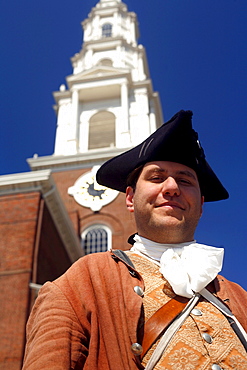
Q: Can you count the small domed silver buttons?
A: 5